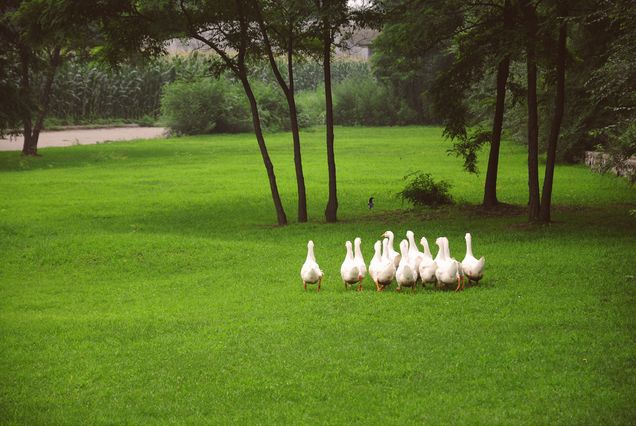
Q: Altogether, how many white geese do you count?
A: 12